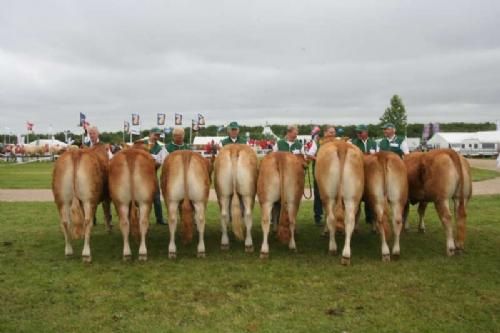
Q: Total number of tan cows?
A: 8